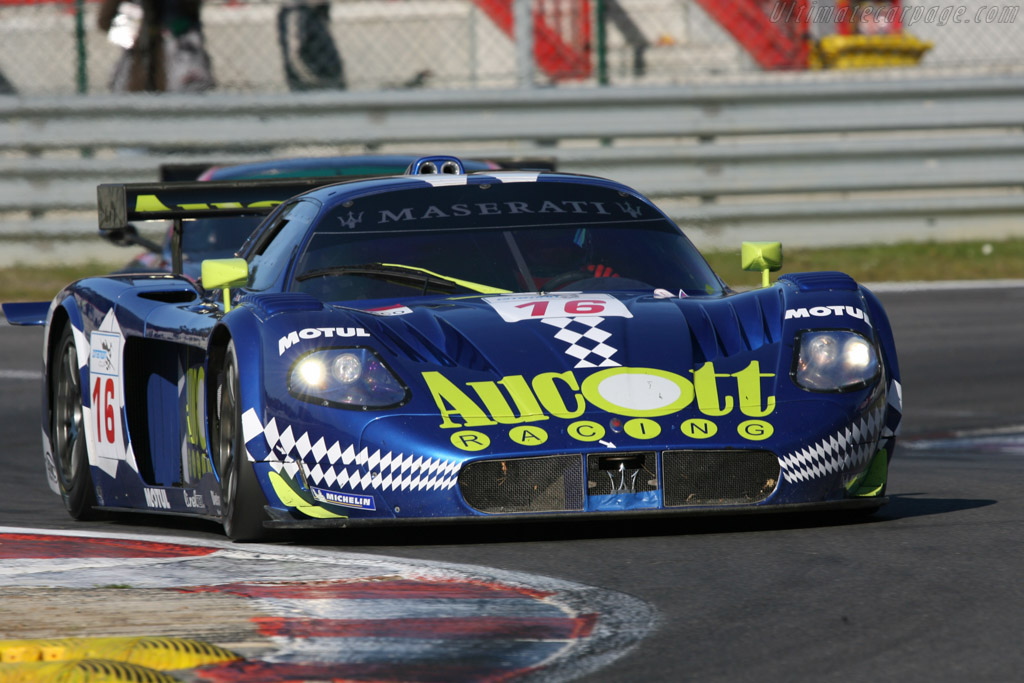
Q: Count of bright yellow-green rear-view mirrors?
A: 2